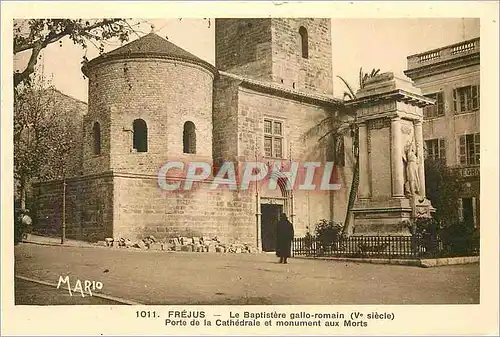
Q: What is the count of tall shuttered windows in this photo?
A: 4